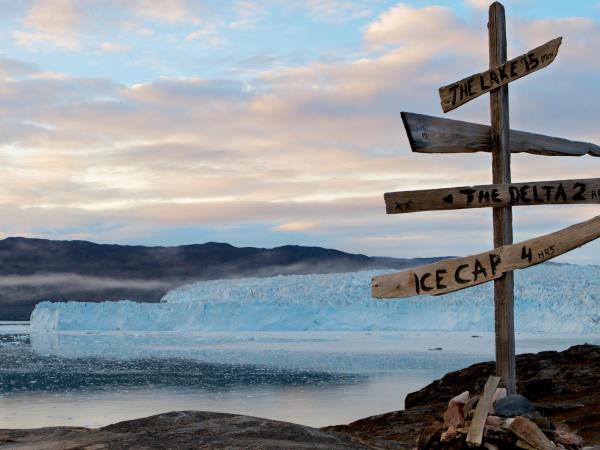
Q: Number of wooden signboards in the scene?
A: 4